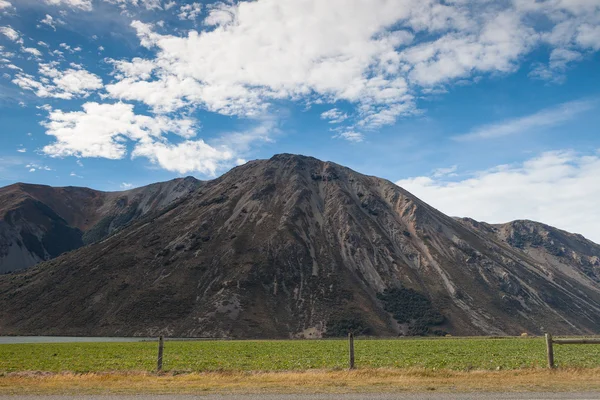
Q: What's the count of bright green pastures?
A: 1